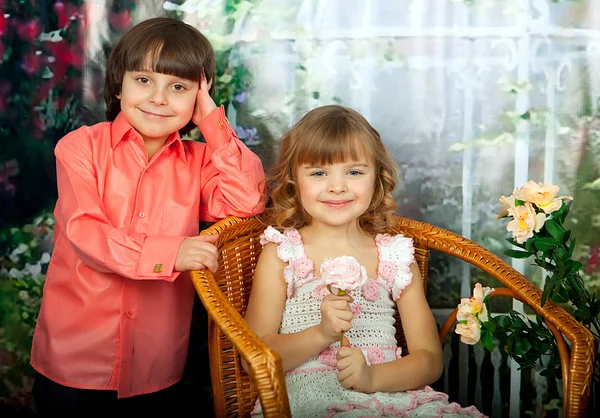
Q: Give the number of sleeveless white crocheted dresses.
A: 1